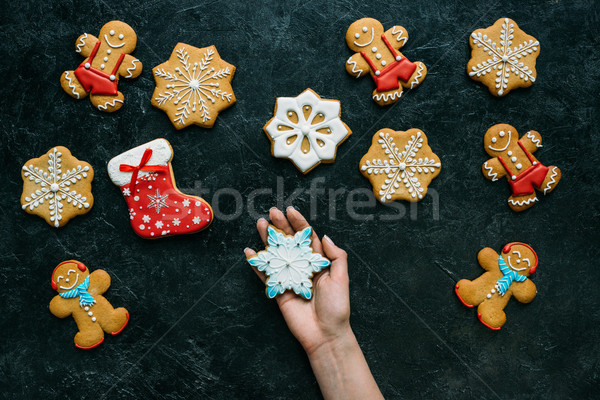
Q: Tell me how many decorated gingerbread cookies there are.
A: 12